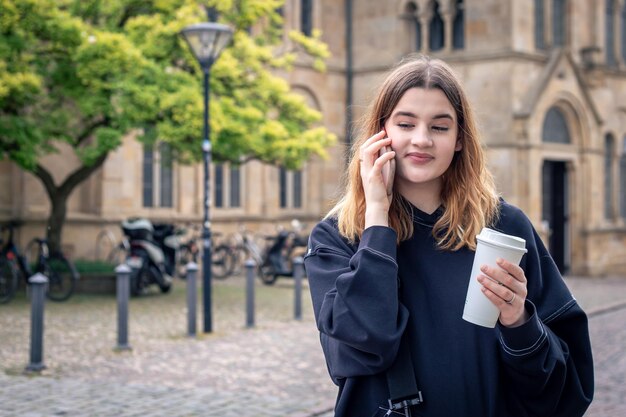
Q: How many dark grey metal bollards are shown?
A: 5